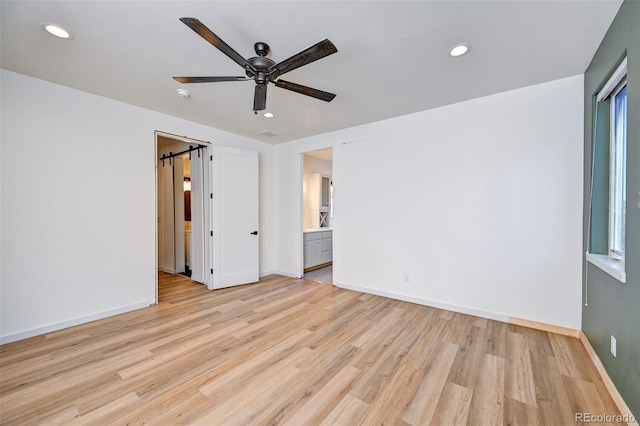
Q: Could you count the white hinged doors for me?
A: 1